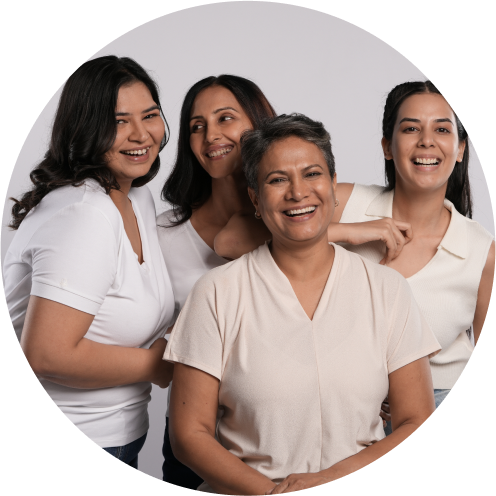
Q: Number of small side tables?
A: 0